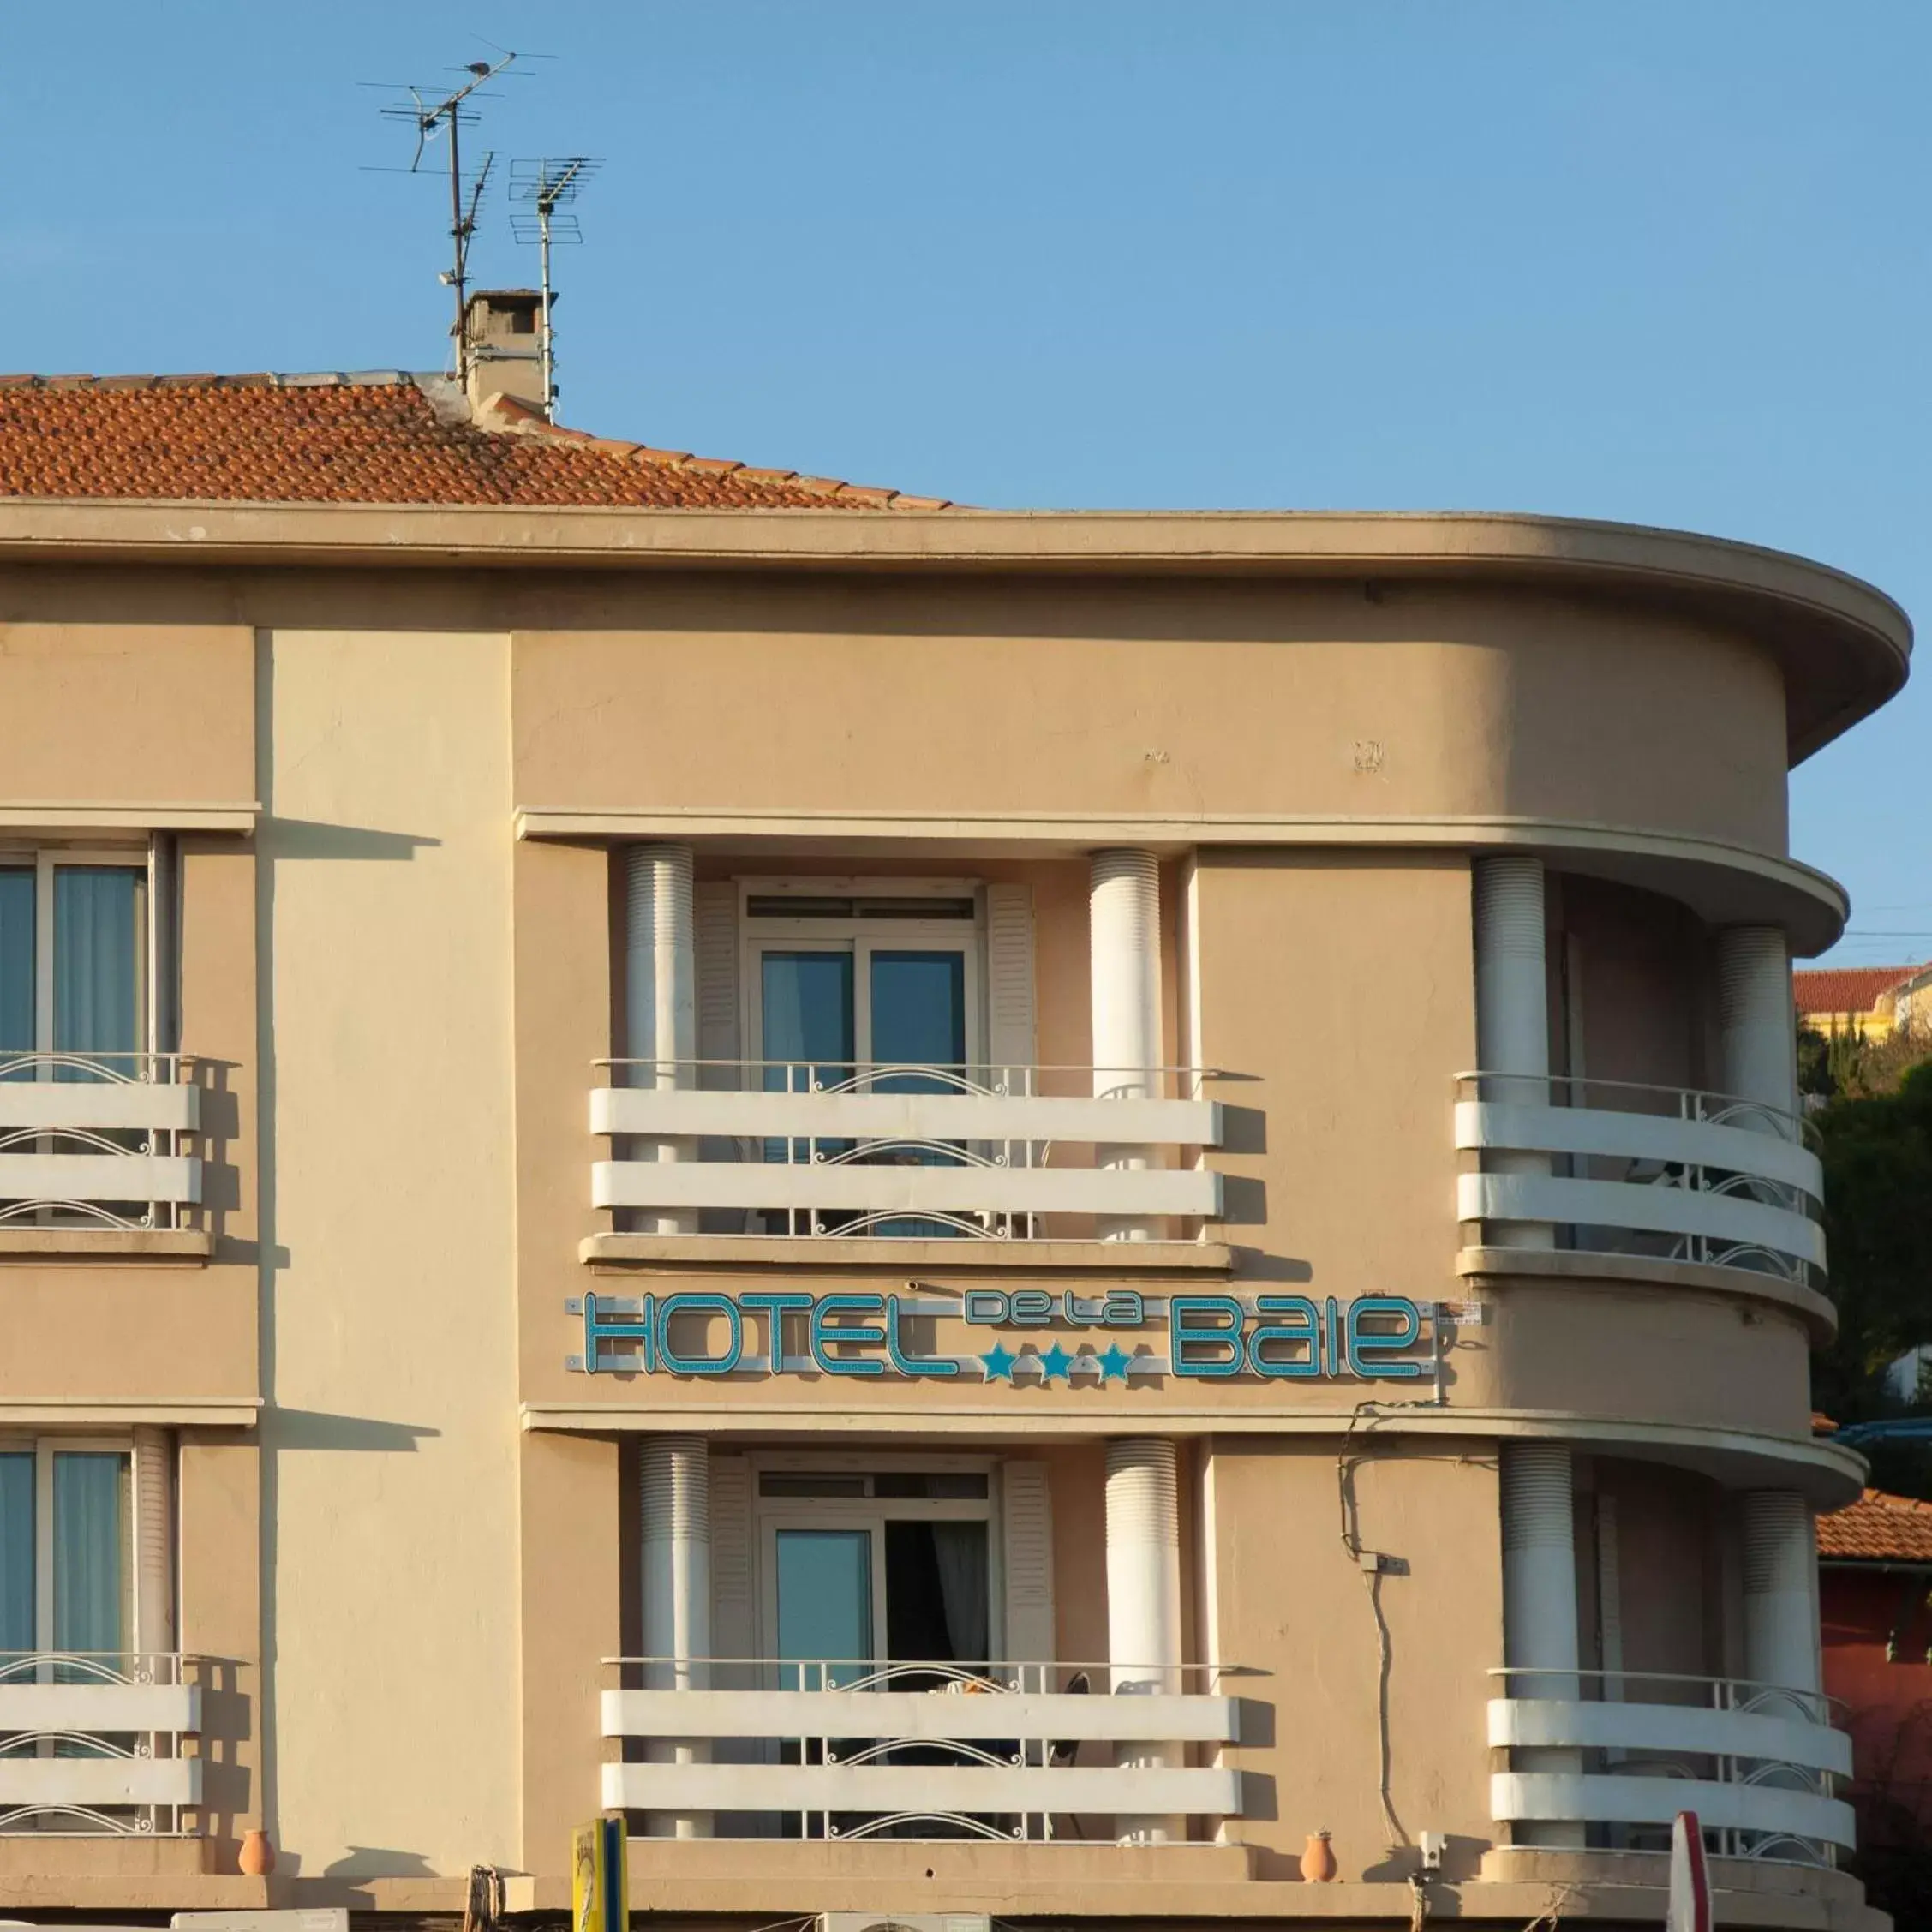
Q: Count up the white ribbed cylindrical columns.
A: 8